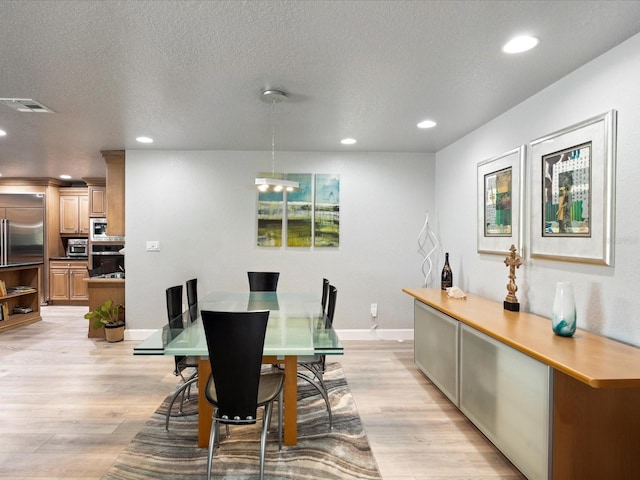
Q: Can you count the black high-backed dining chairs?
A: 6